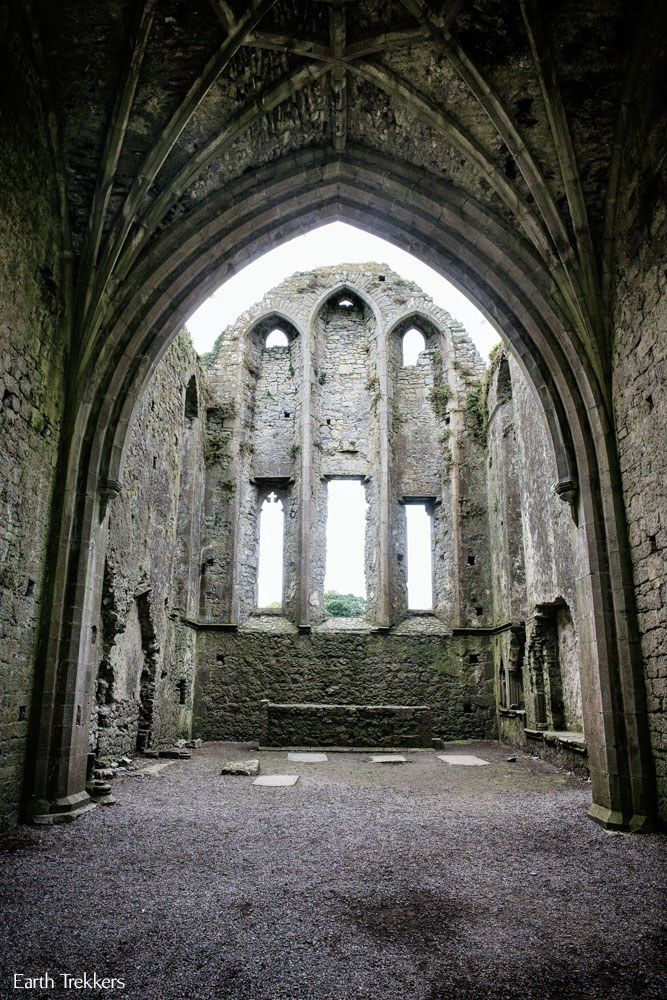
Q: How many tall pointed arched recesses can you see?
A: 3